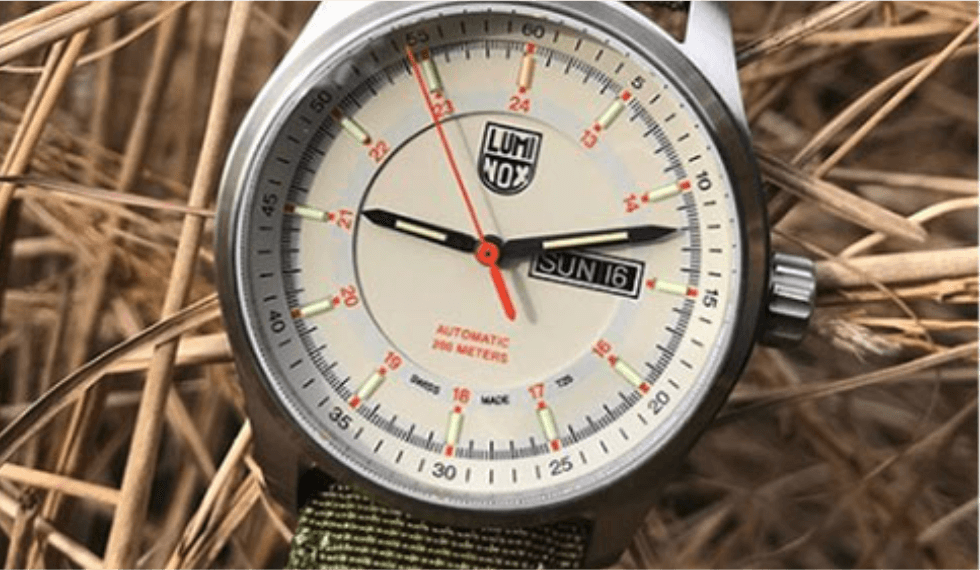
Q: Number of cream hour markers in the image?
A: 11